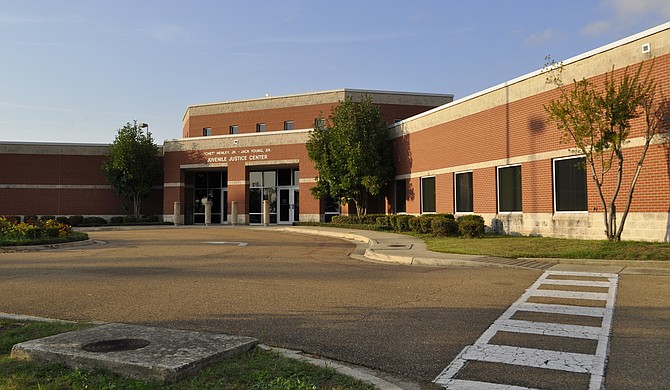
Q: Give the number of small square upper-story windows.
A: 5